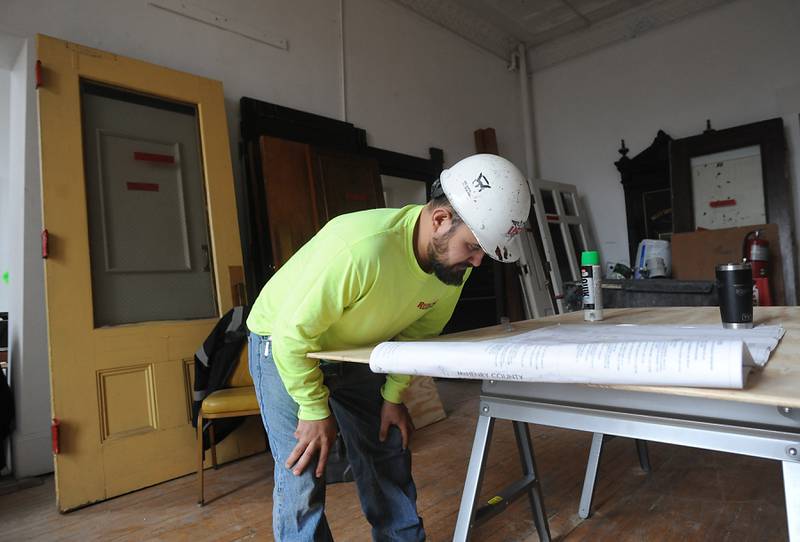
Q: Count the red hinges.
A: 3